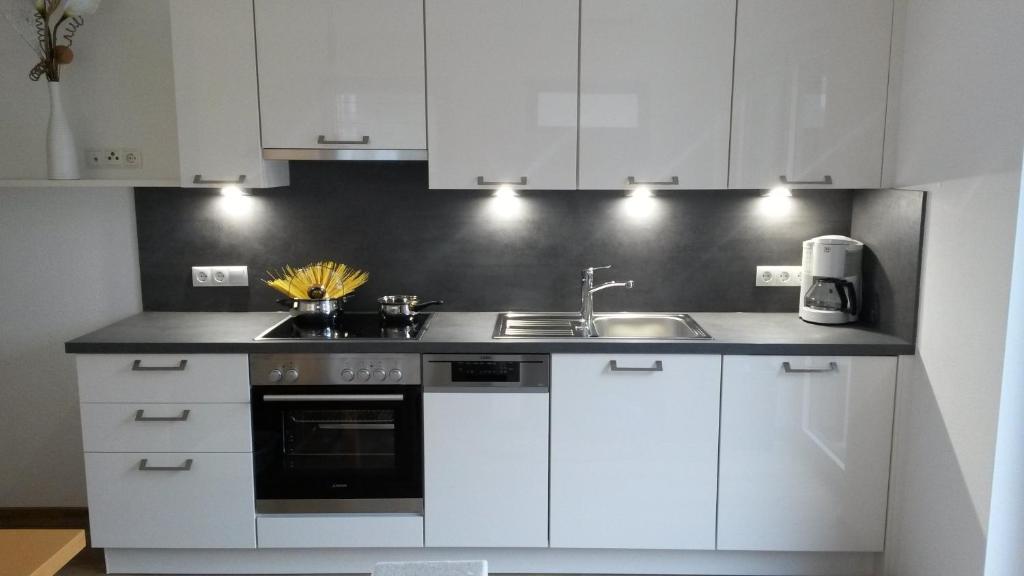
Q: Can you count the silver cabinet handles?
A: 10